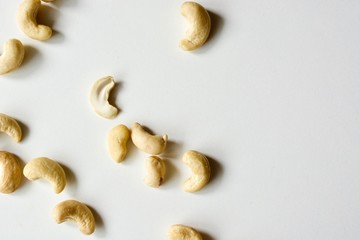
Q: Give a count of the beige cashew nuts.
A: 13